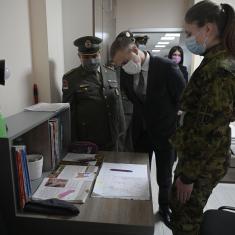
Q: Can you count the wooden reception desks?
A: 1